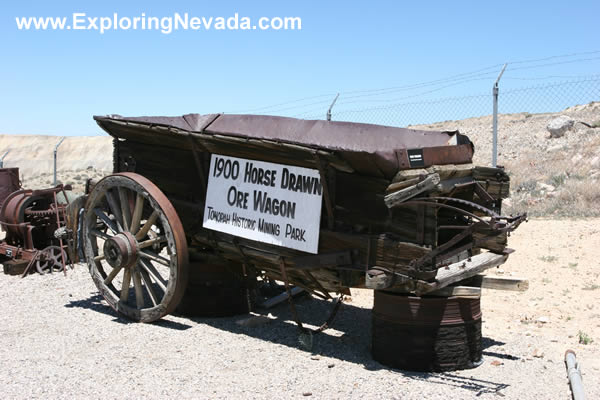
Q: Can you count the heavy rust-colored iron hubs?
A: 1